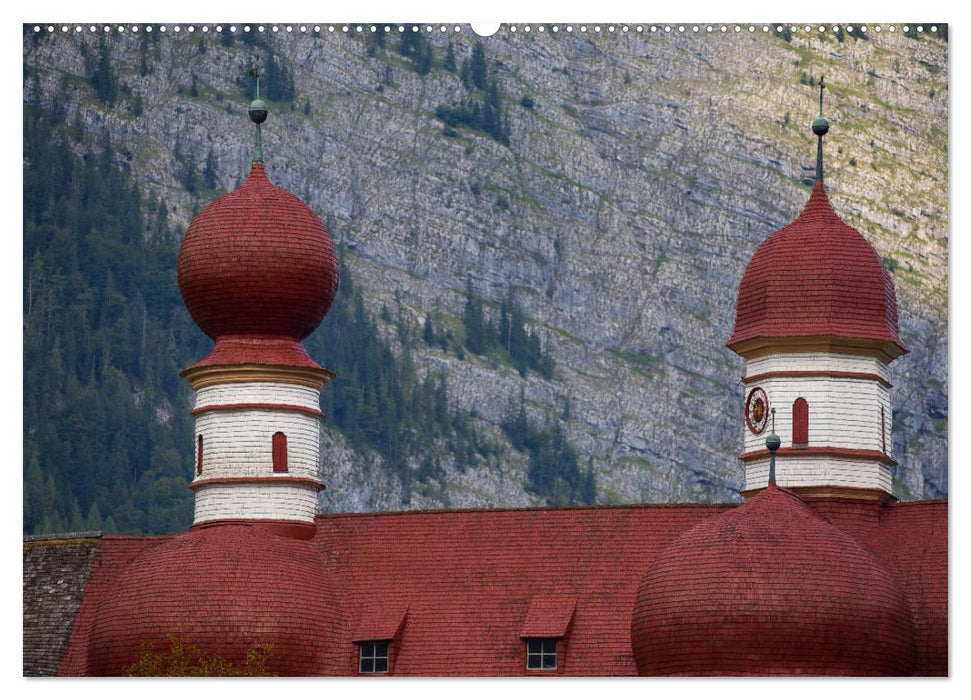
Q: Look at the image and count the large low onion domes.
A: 2